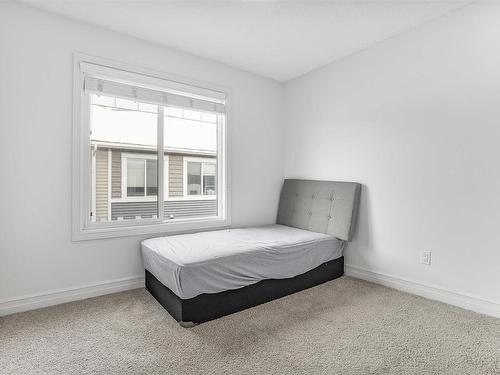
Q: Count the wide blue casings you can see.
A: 0